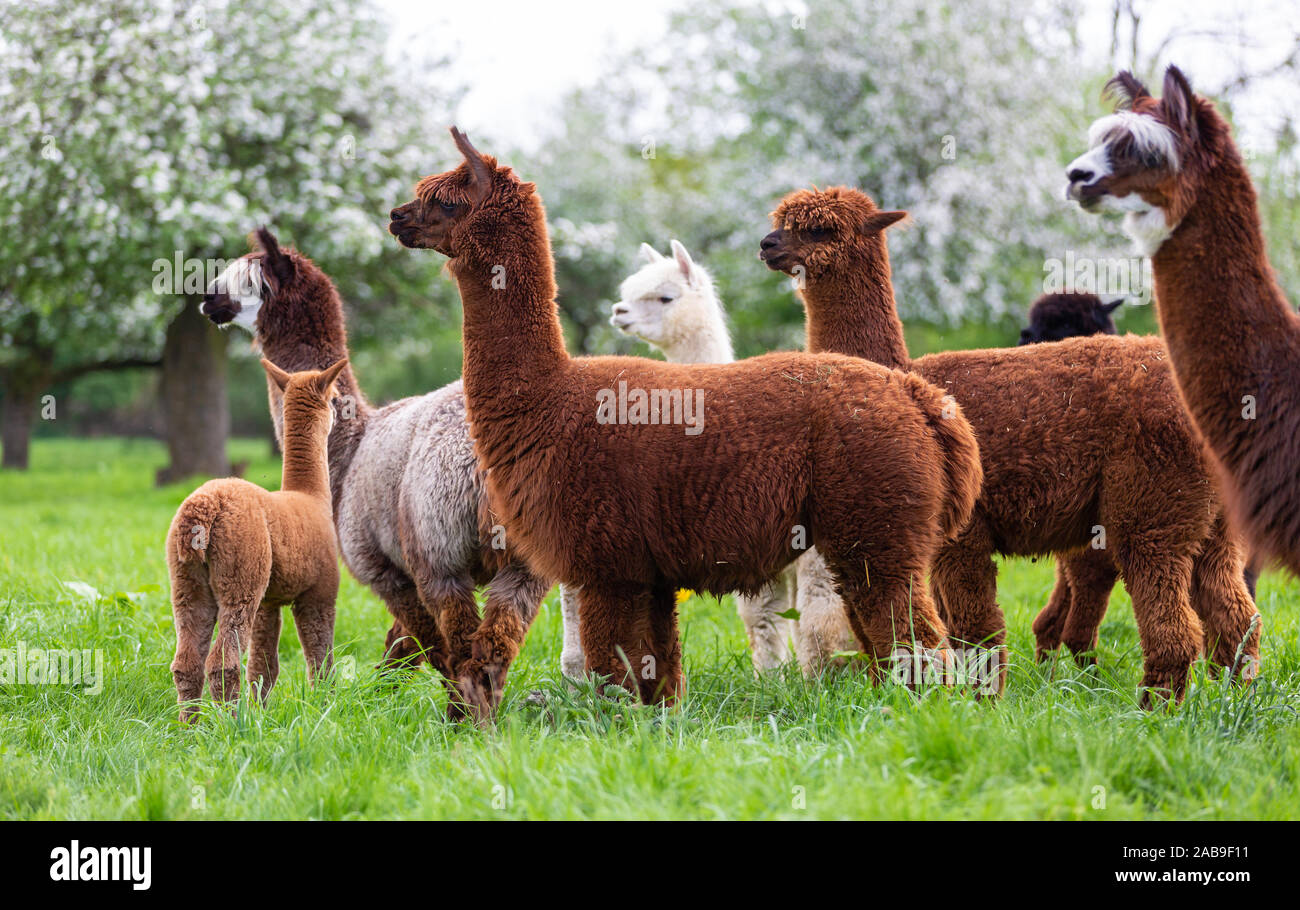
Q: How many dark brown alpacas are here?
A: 3